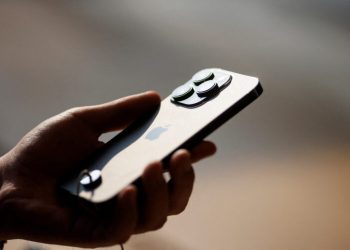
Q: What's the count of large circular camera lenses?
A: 3